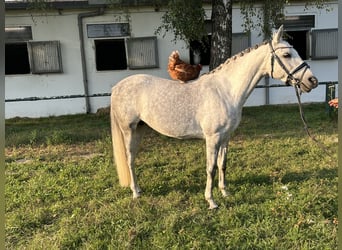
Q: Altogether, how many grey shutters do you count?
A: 4